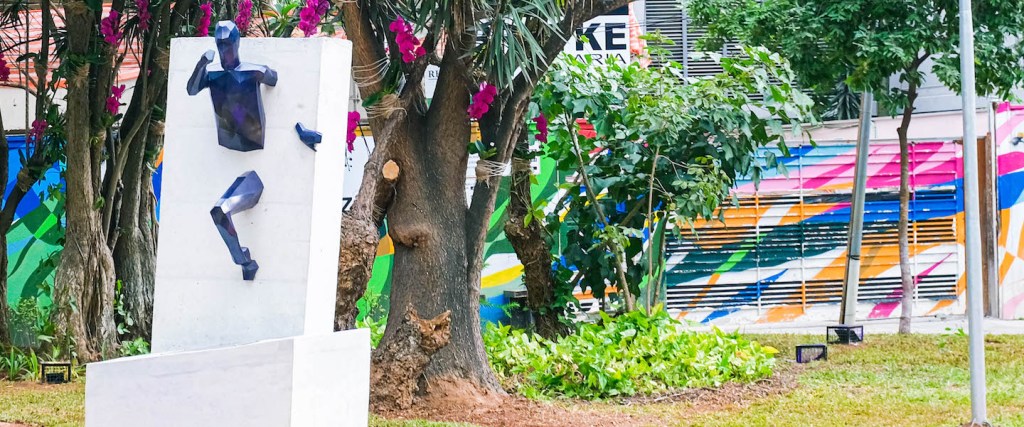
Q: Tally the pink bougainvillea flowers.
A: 12